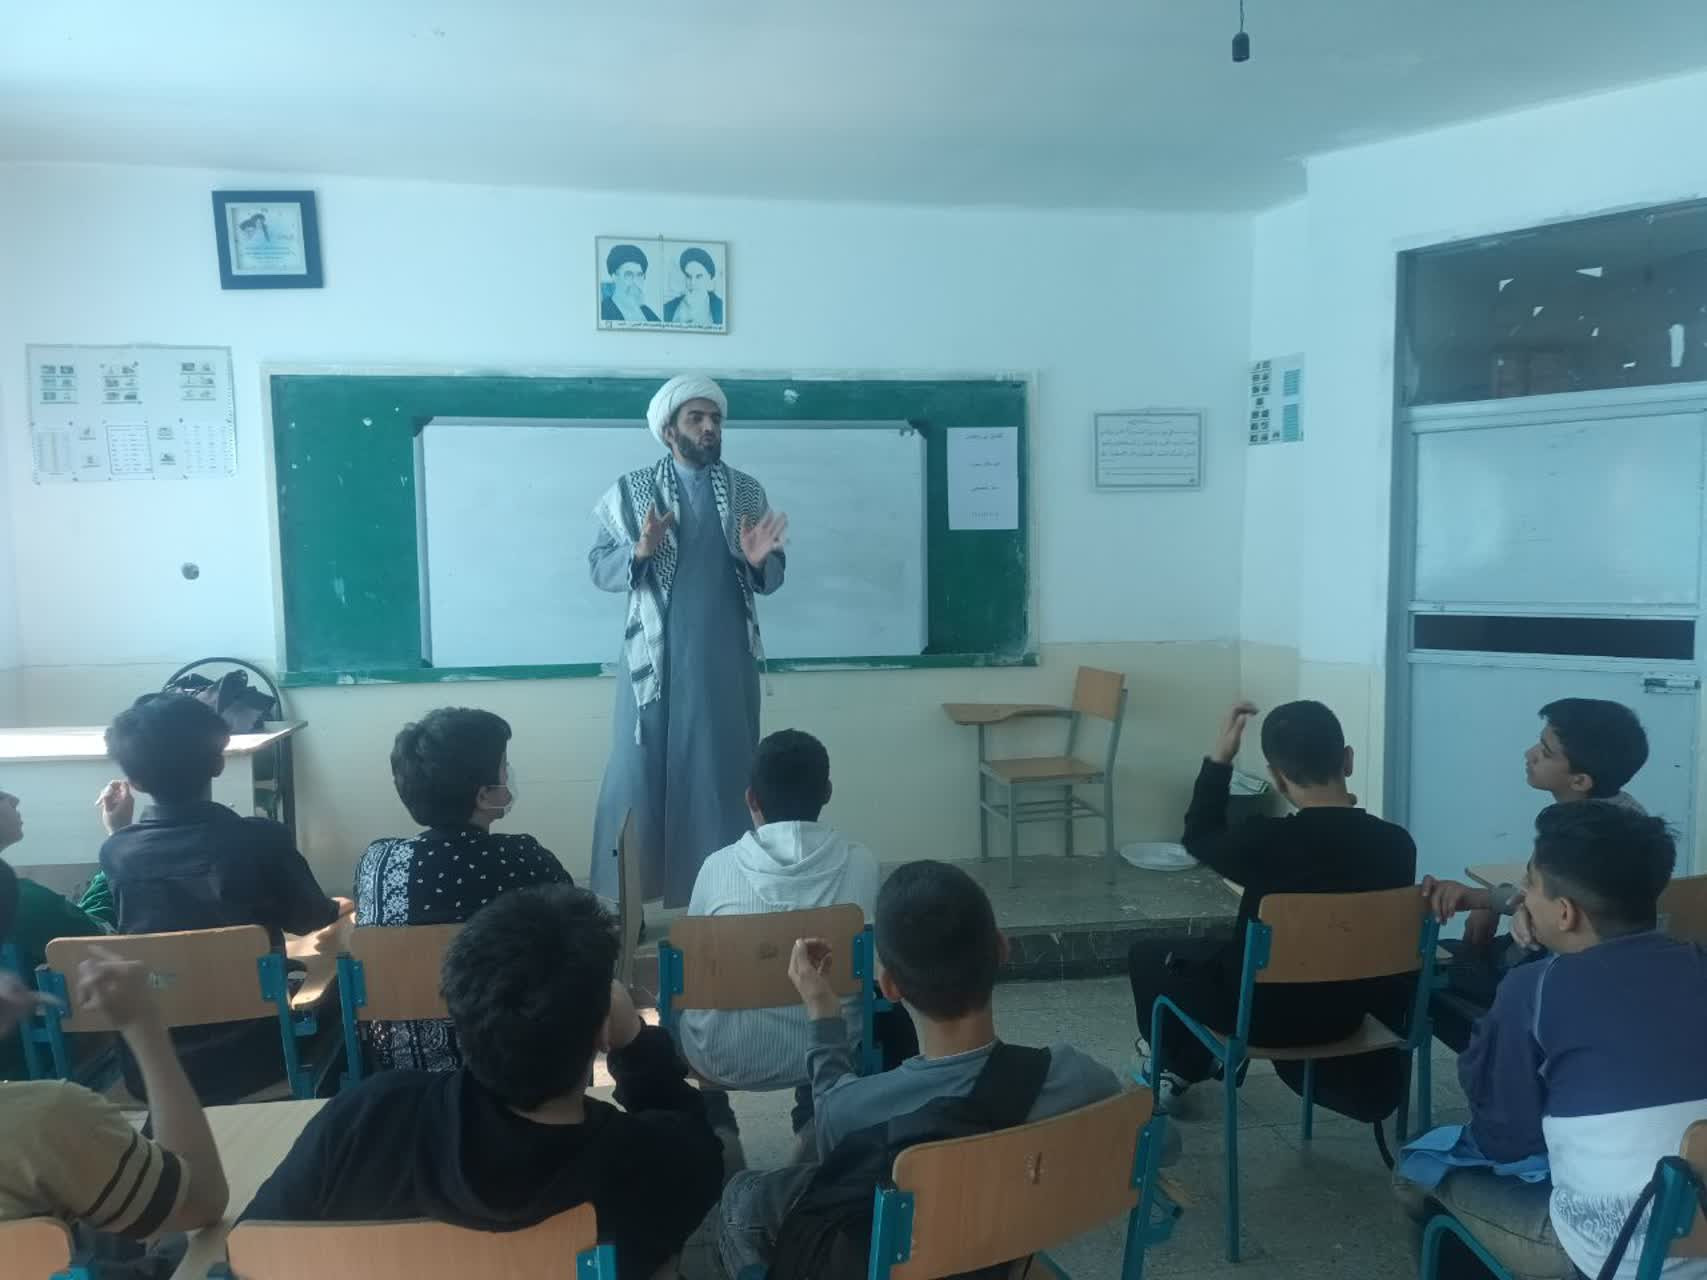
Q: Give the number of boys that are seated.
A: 10